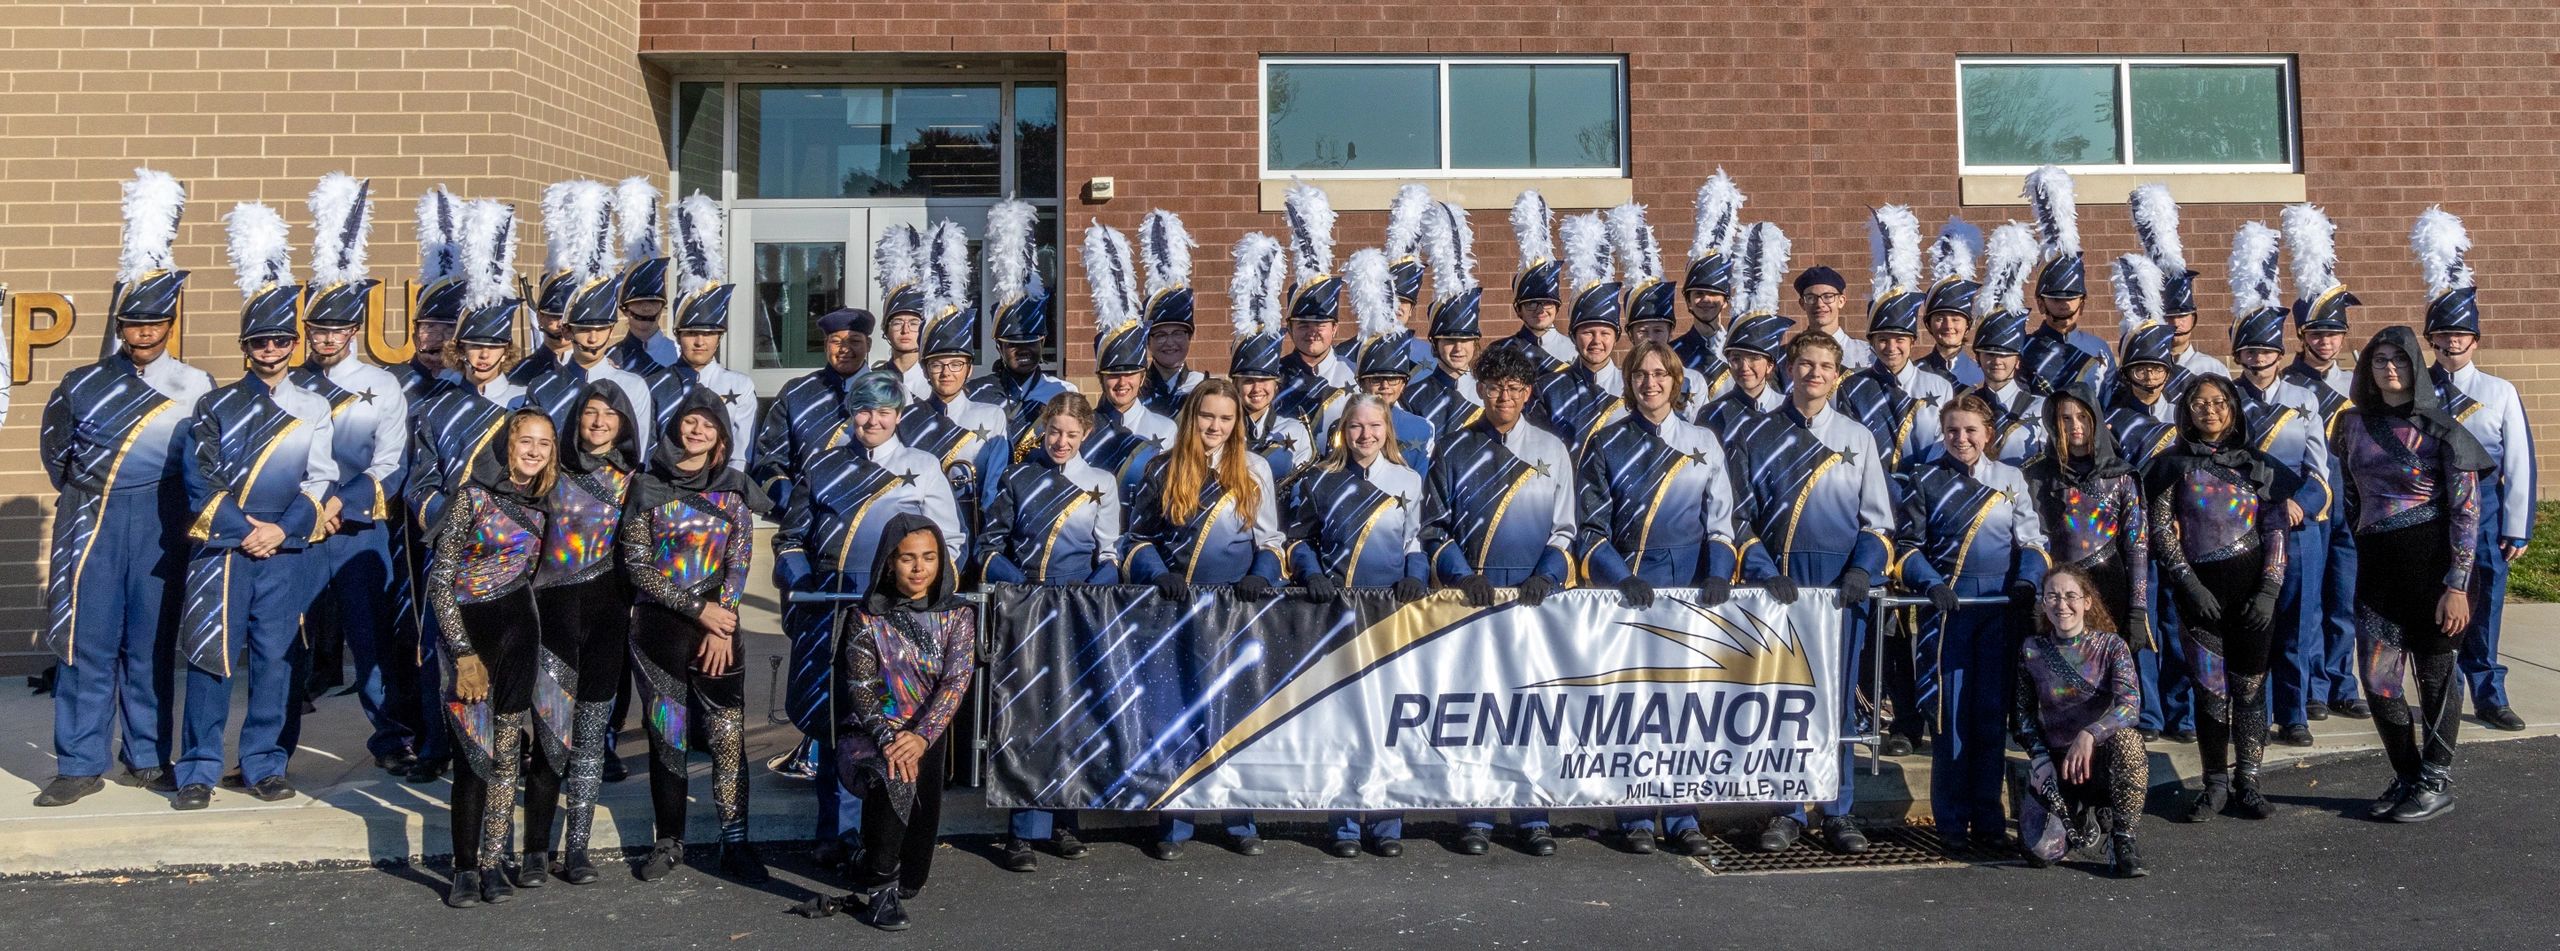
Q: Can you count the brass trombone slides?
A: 1